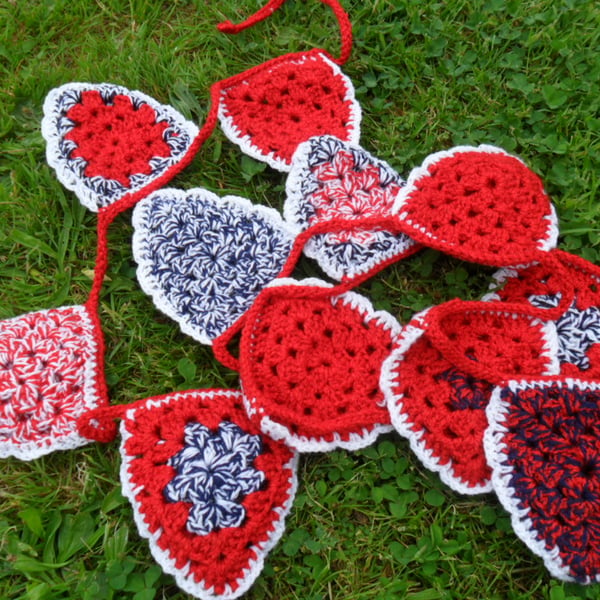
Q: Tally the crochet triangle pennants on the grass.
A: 11